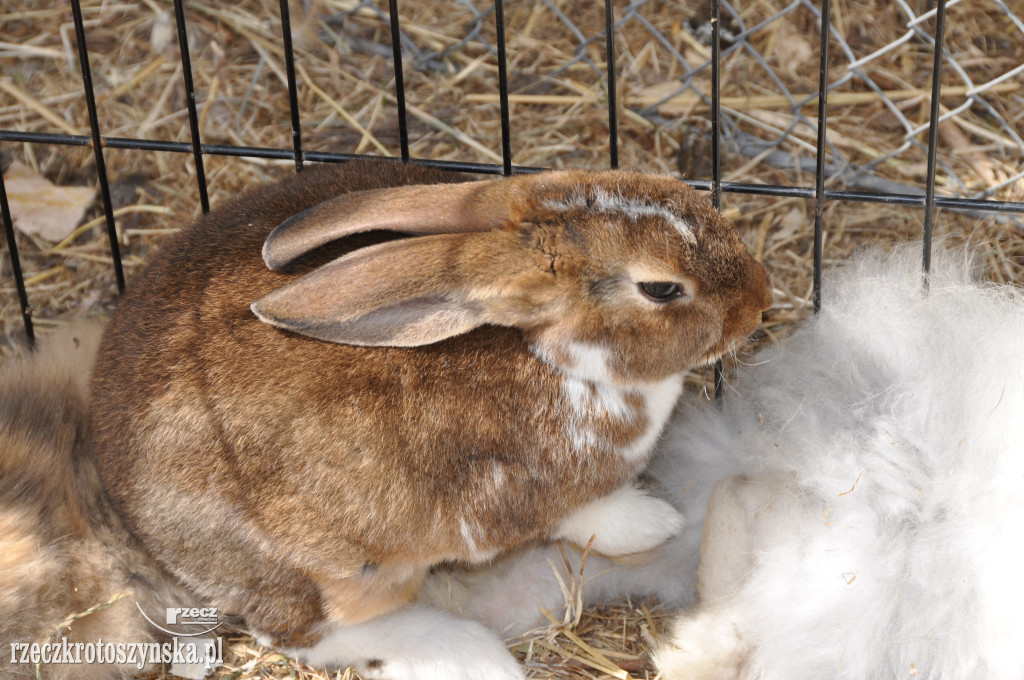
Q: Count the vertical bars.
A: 10